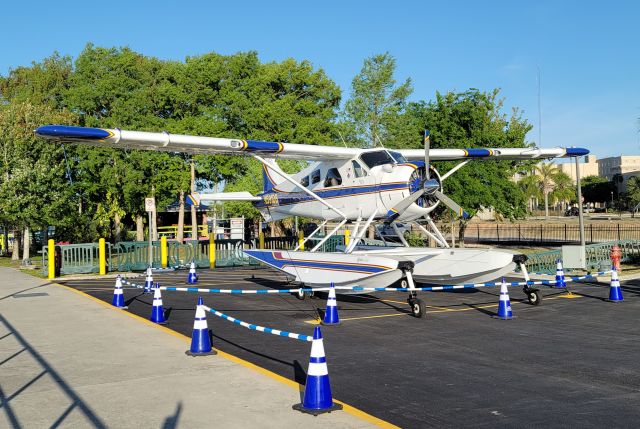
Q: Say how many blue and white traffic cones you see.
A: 10